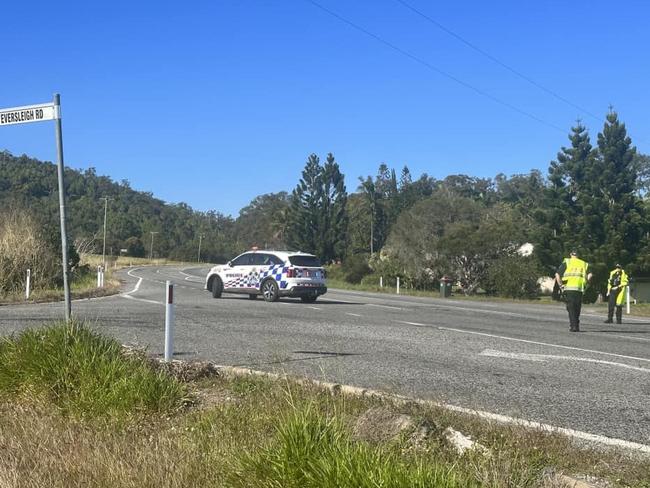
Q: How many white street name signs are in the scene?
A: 1